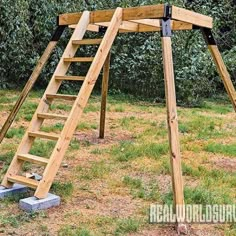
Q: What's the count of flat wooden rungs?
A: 8